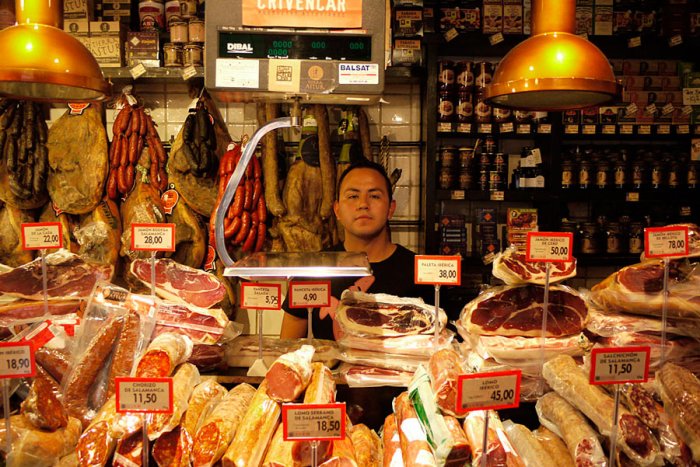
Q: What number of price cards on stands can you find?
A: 12